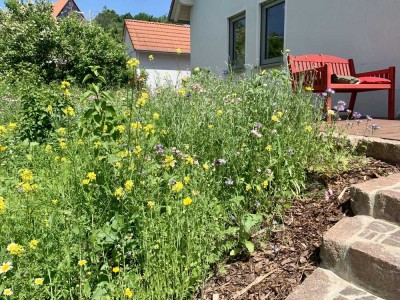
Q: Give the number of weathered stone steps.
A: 3